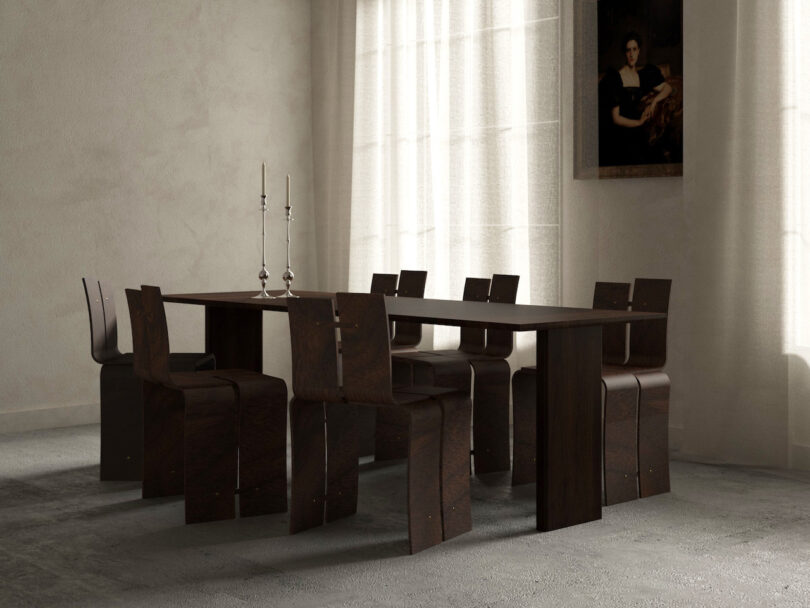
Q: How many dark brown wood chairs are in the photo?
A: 6